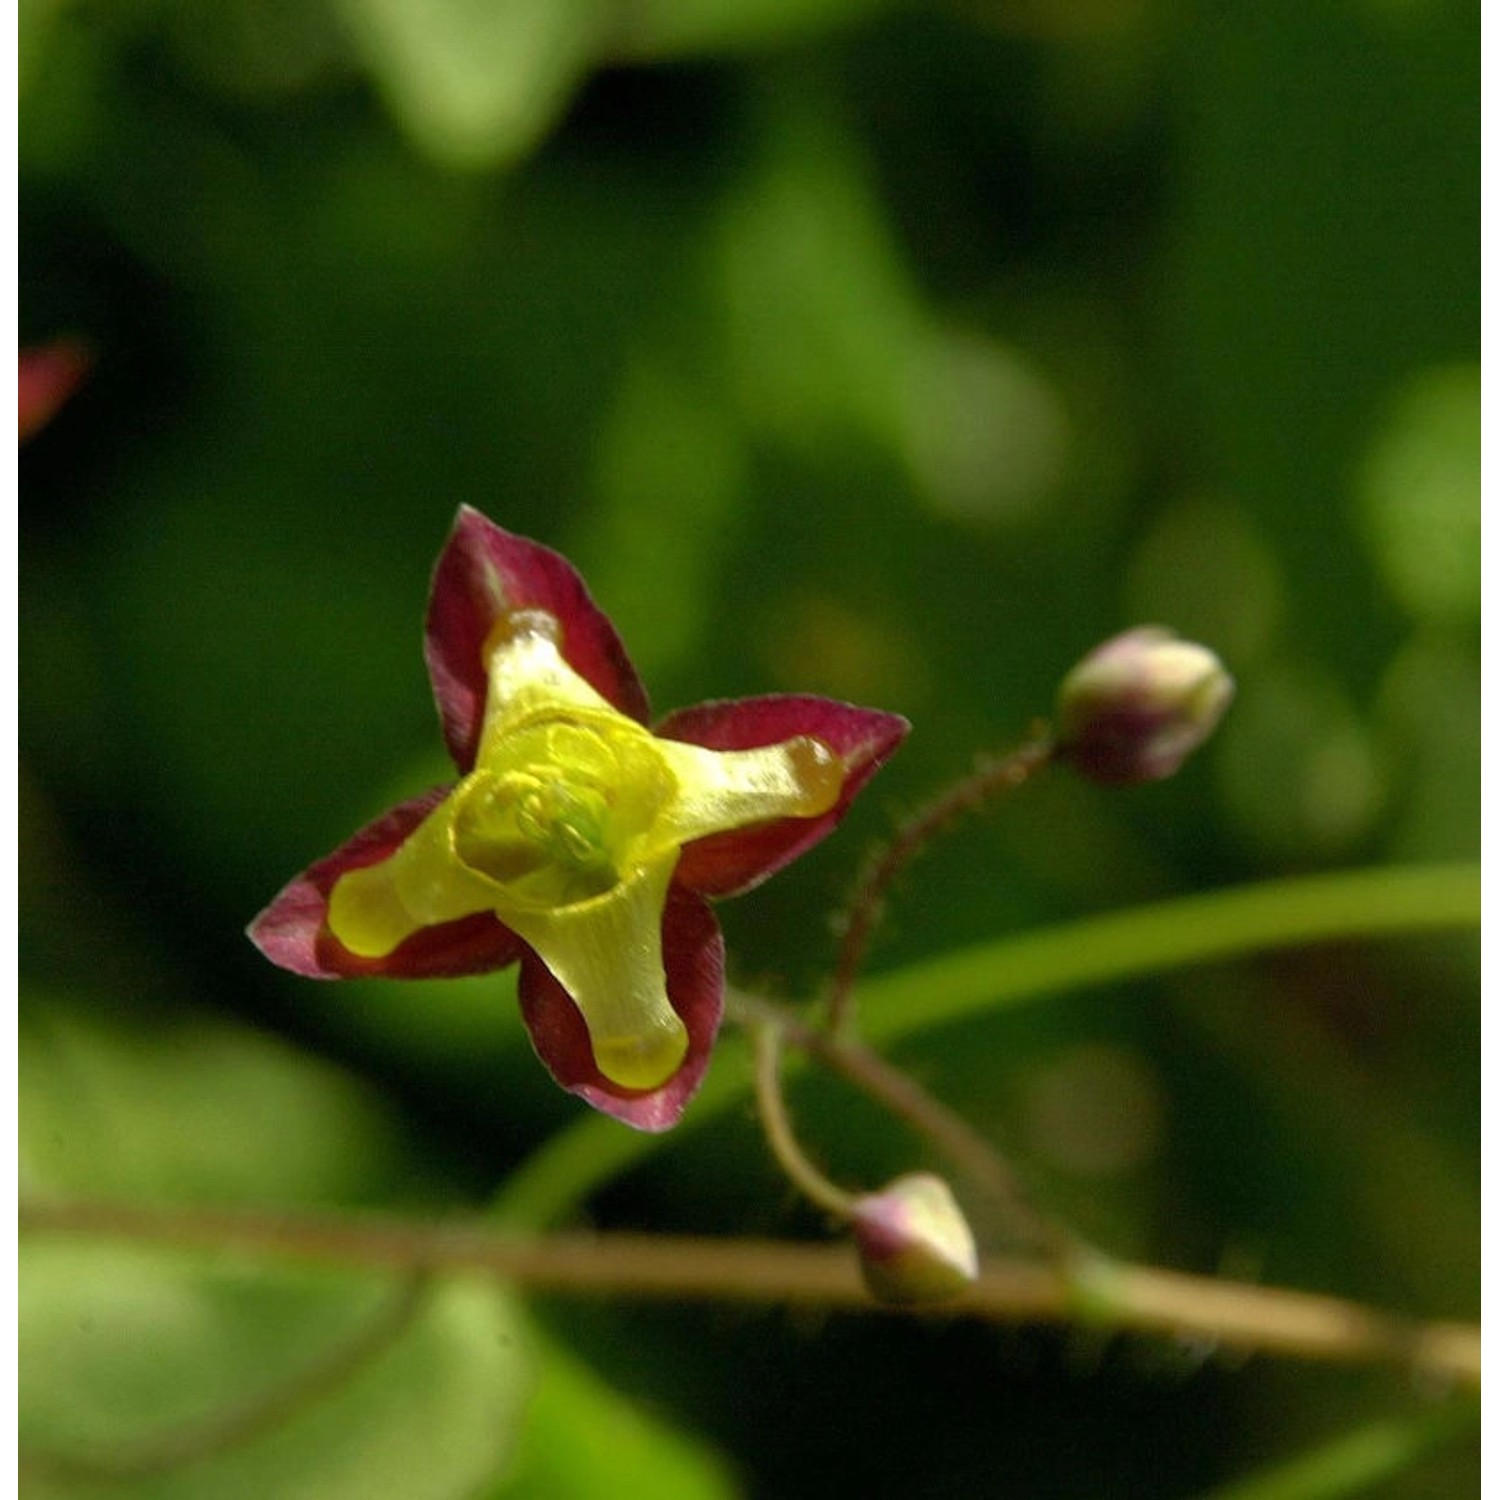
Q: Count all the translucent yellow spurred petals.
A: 4